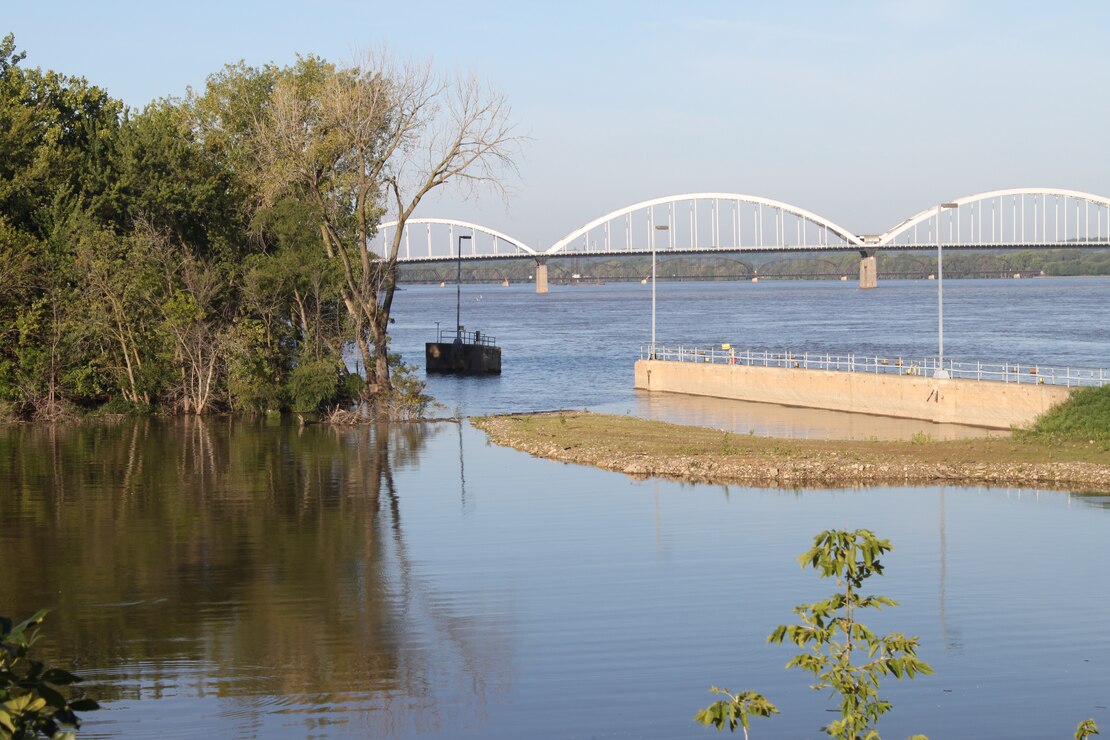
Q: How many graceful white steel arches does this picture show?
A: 3